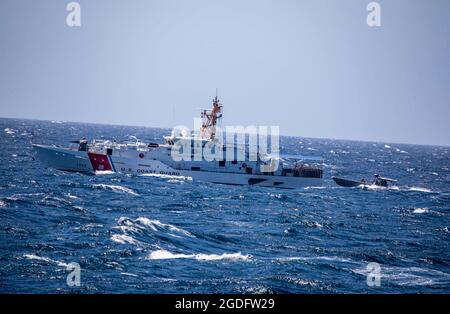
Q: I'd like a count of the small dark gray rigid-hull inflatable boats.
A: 1